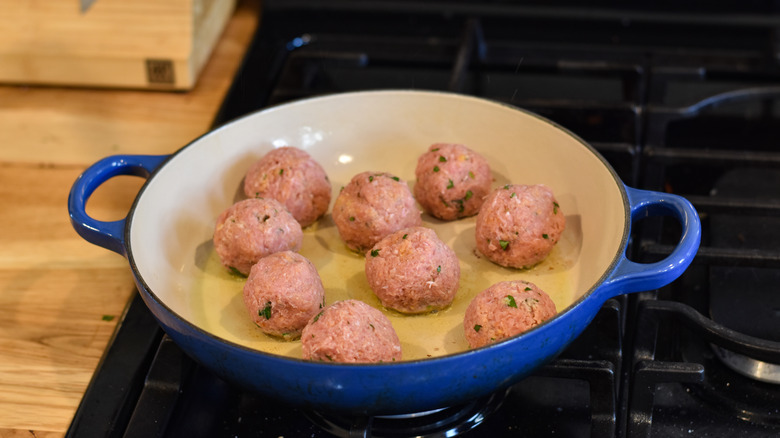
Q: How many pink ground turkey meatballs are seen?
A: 9